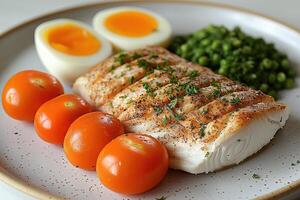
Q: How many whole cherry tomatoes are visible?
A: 4